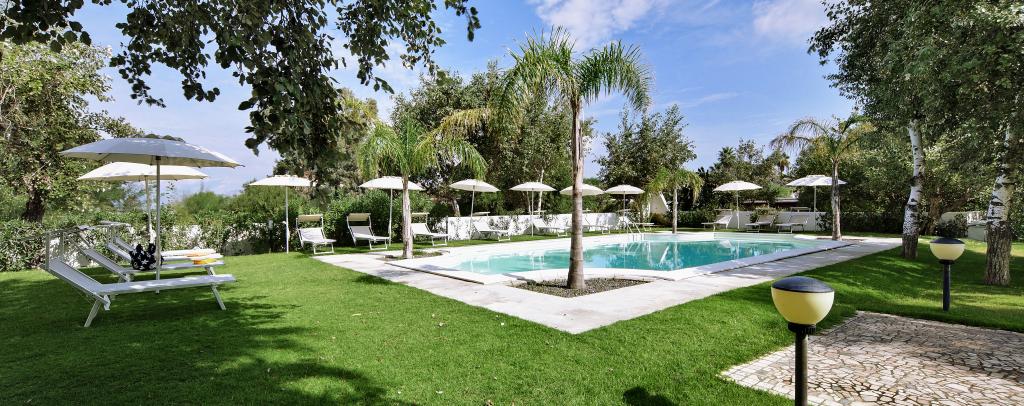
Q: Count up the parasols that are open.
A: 10